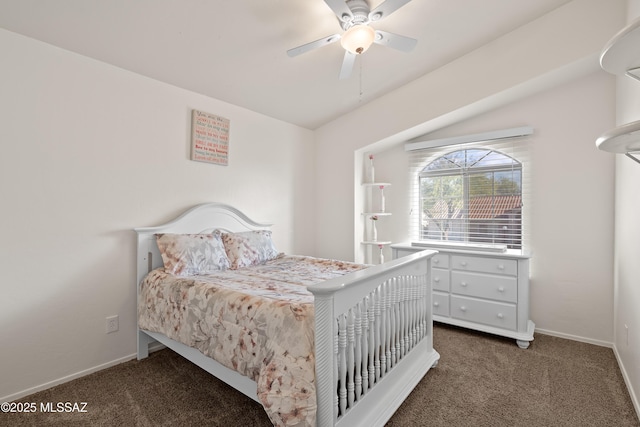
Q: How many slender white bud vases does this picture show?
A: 4